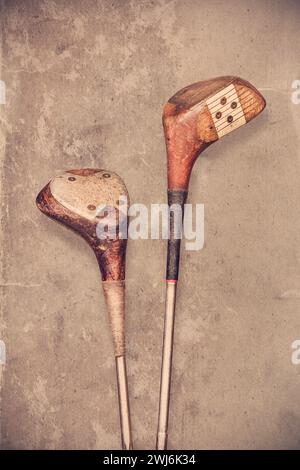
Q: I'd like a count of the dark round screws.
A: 8